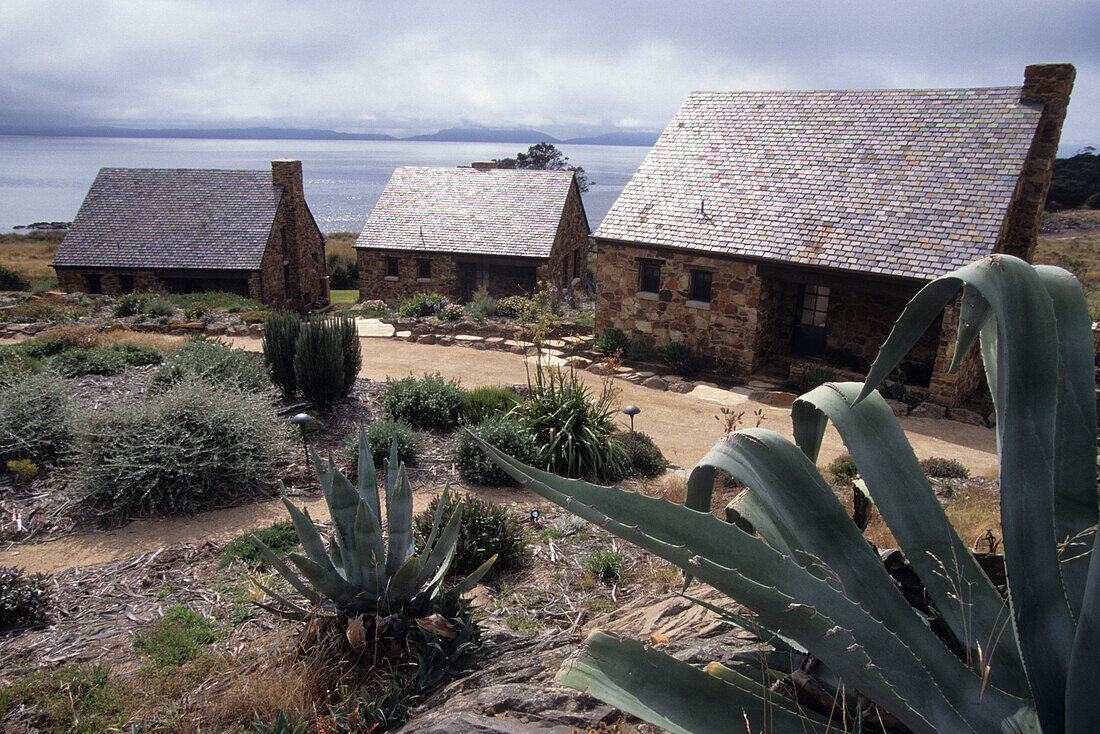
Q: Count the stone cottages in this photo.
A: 3